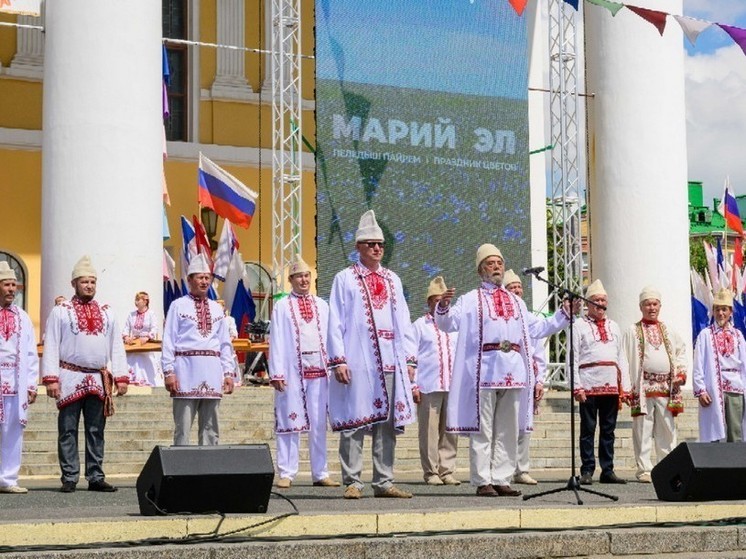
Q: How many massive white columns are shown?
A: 2